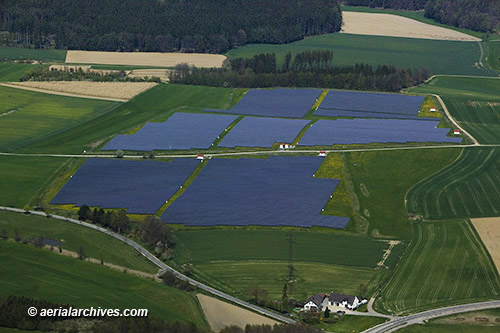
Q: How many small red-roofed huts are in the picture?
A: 6